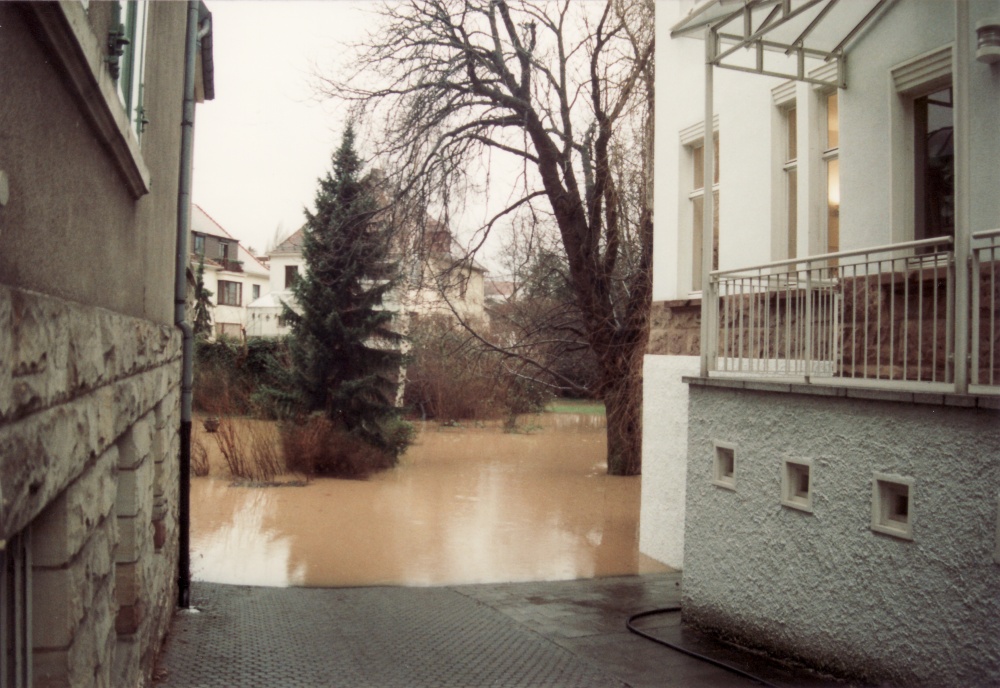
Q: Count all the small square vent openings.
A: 3